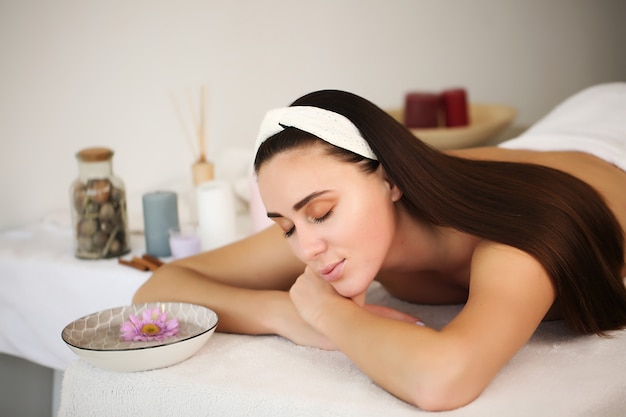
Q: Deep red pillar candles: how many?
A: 2